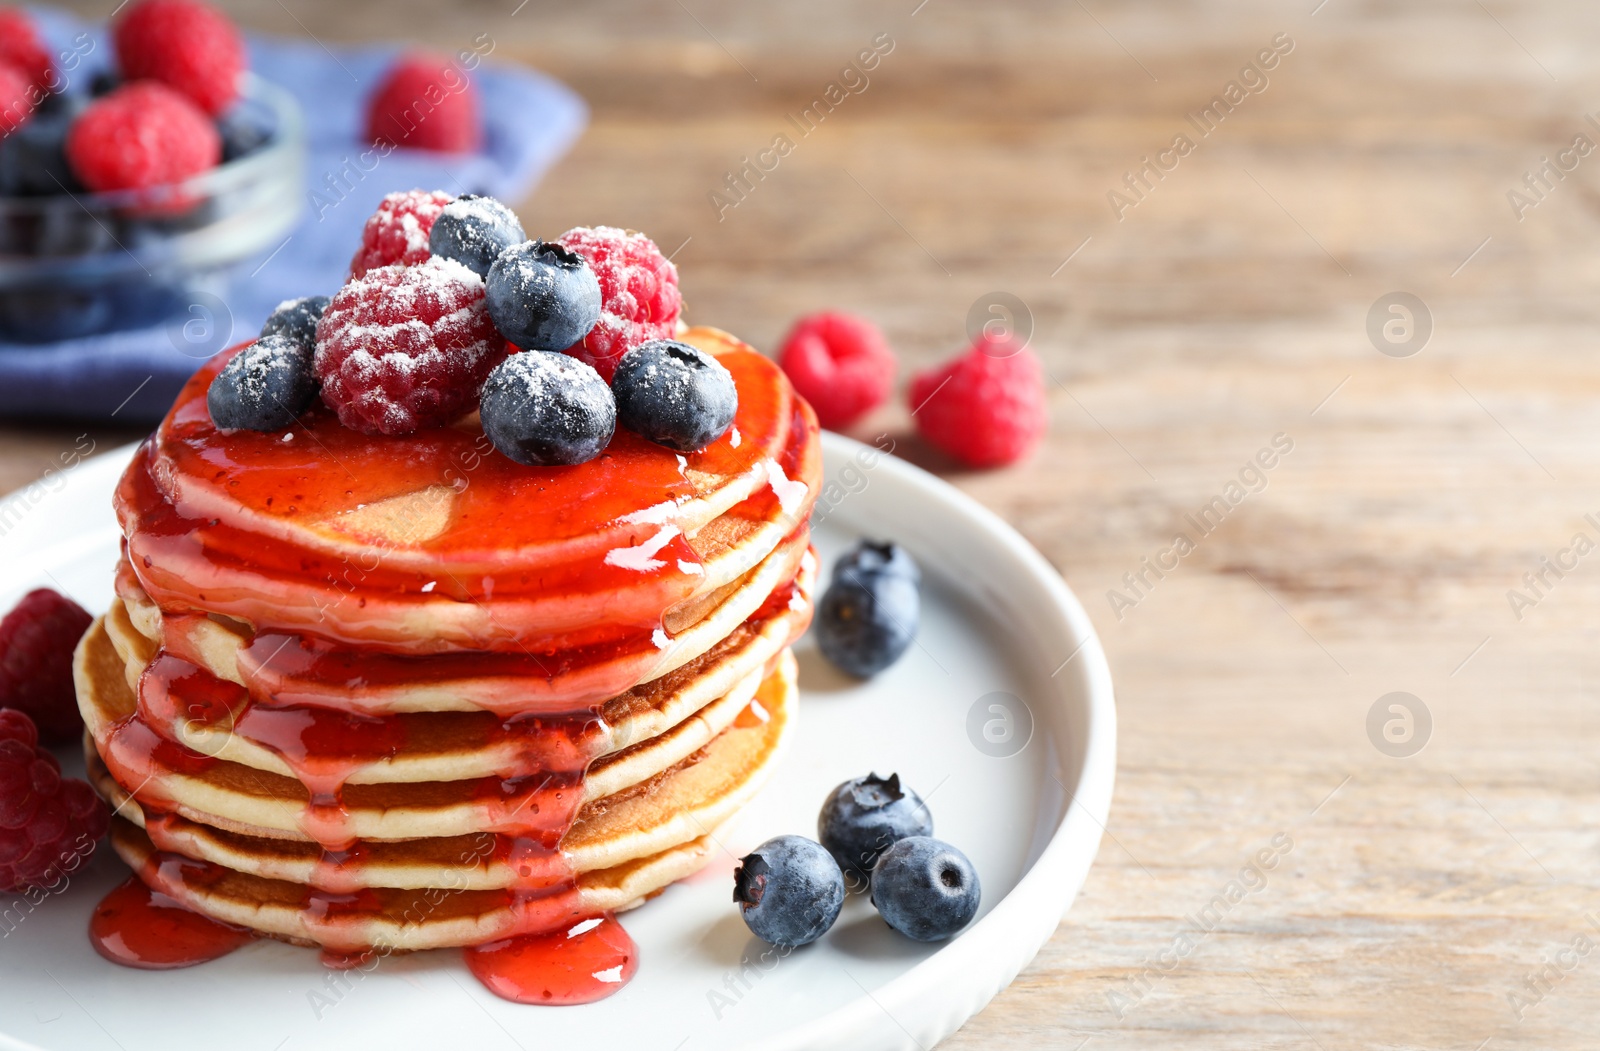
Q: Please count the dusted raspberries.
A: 3